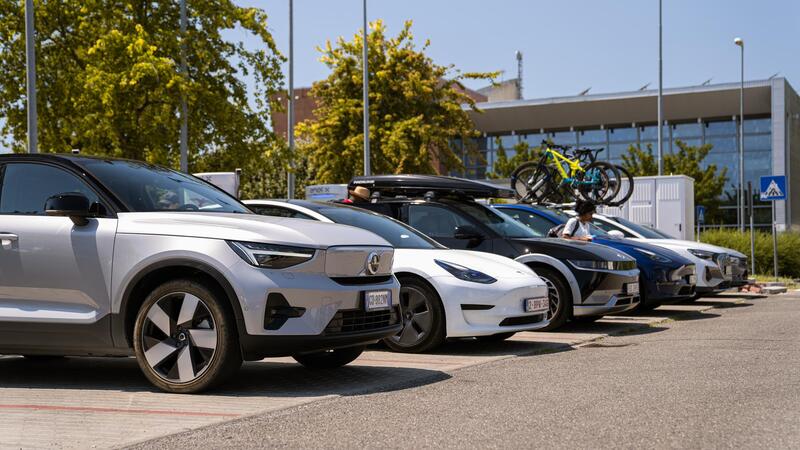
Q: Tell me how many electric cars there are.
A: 6